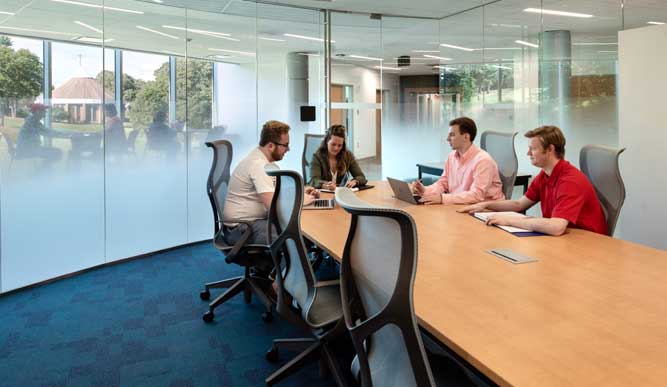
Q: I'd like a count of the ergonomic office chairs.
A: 6